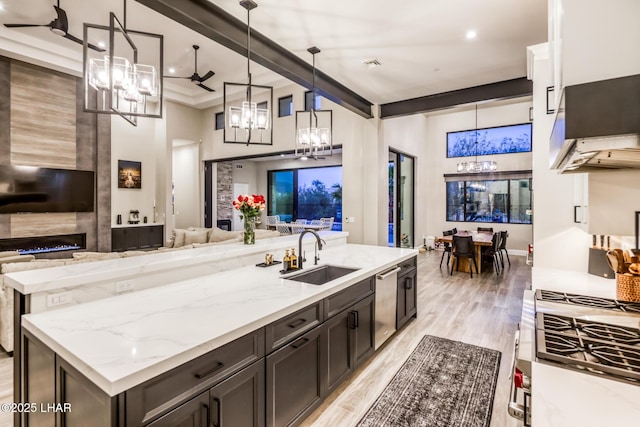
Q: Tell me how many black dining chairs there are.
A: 6